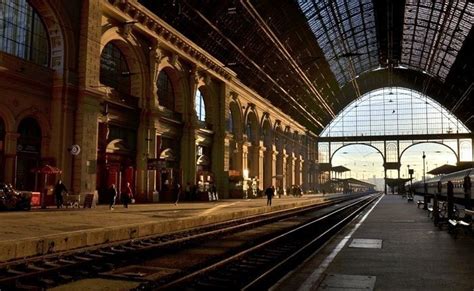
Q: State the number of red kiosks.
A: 1